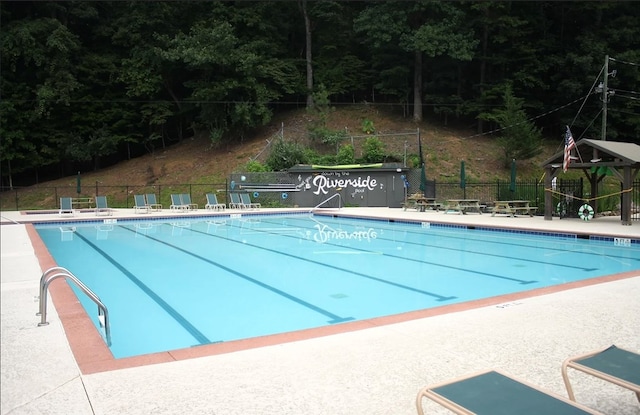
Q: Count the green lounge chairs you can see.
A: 11